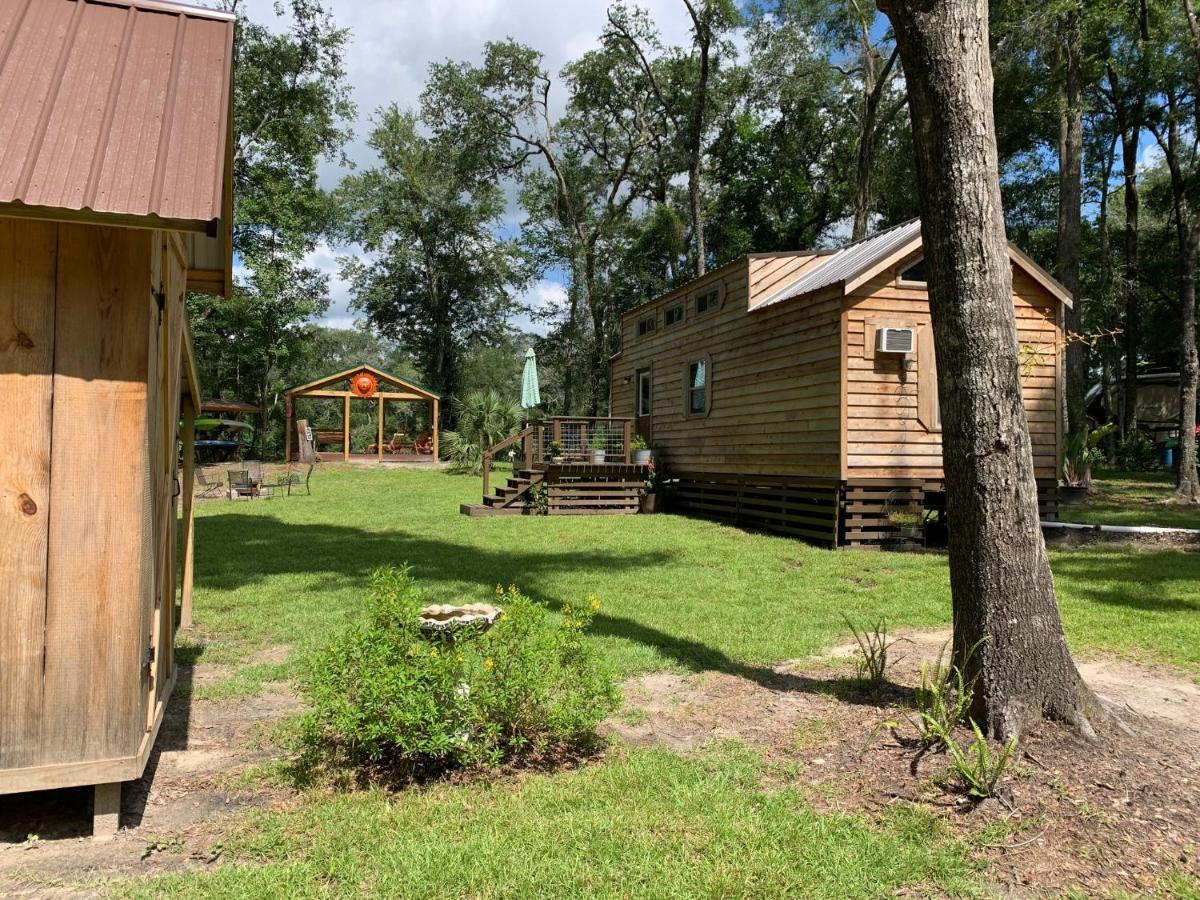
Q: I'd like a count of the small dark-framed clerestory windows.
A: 3